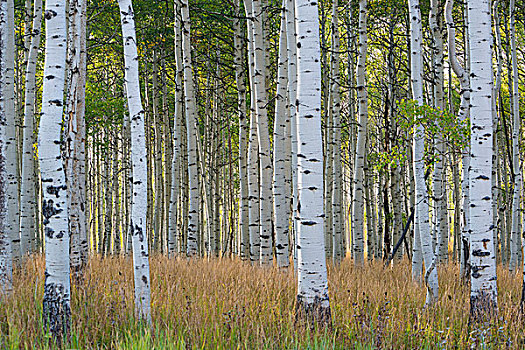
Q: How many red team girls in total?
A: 0